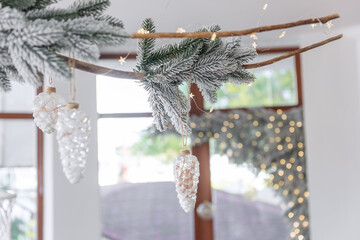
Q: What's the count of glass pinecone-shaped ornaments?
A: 3